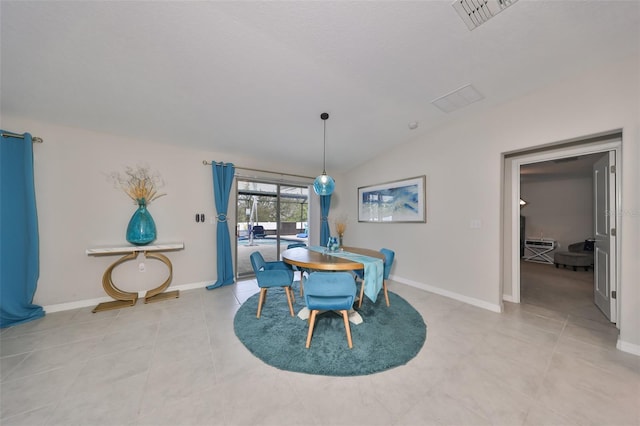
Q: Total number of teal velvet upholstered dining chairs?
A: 4